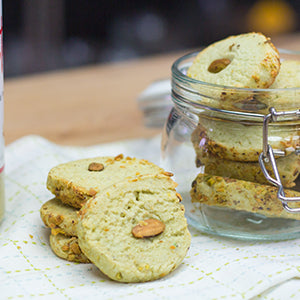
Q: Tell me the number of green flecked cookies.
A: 9